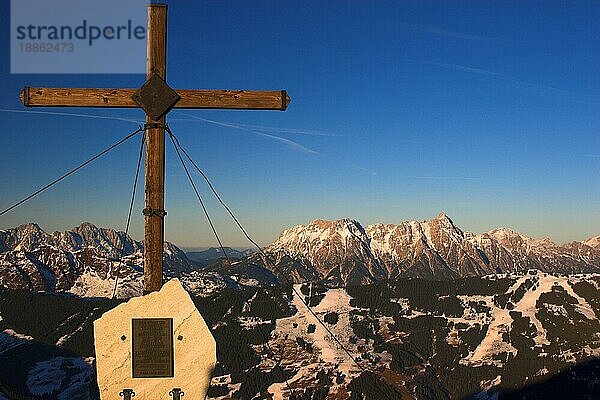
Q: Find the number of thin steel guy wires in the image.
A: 4